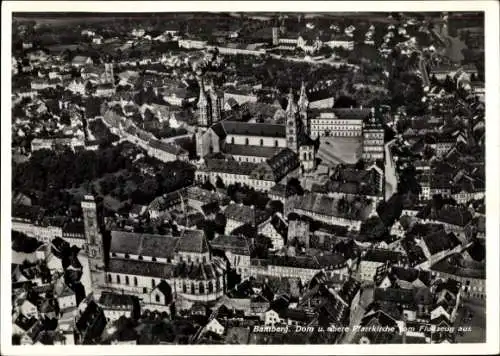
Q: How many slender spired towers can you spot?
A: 4